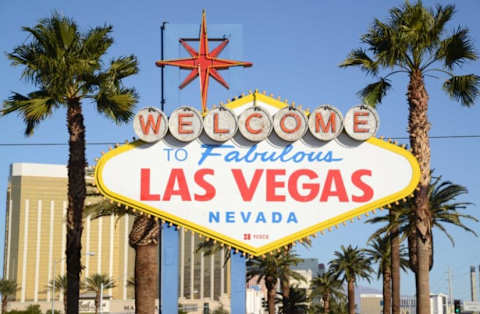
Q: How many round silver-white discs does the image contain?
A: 7